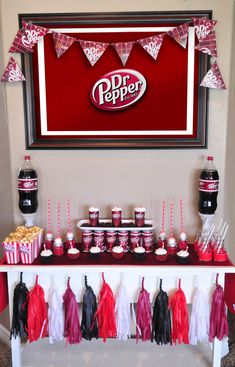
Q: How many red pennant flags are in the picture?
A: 11